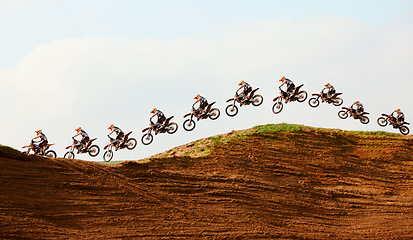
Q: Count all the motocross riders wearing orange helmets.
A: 10